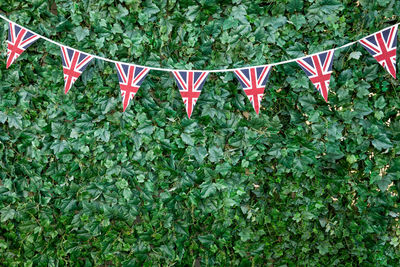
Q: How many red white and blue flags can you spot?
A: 7